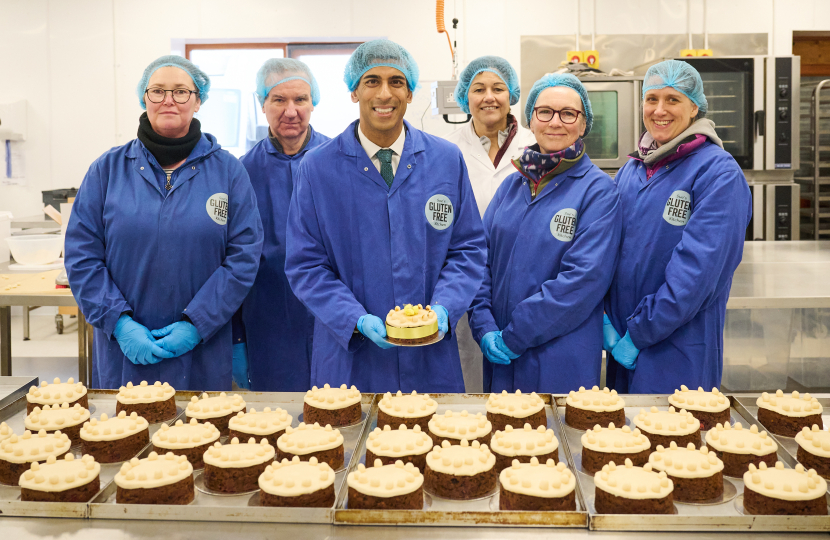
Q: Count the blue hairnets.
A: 6